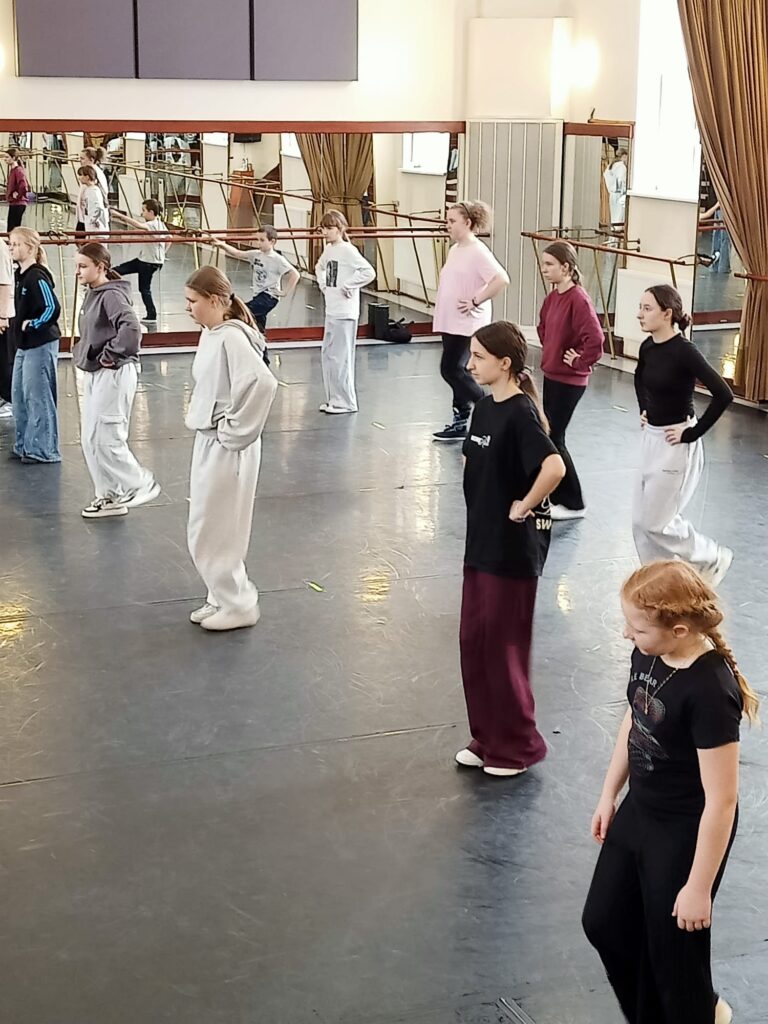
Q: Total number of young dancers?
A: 11